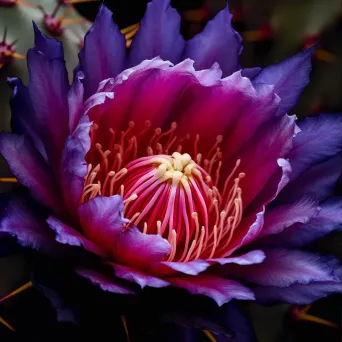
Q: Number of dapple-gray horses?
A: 0